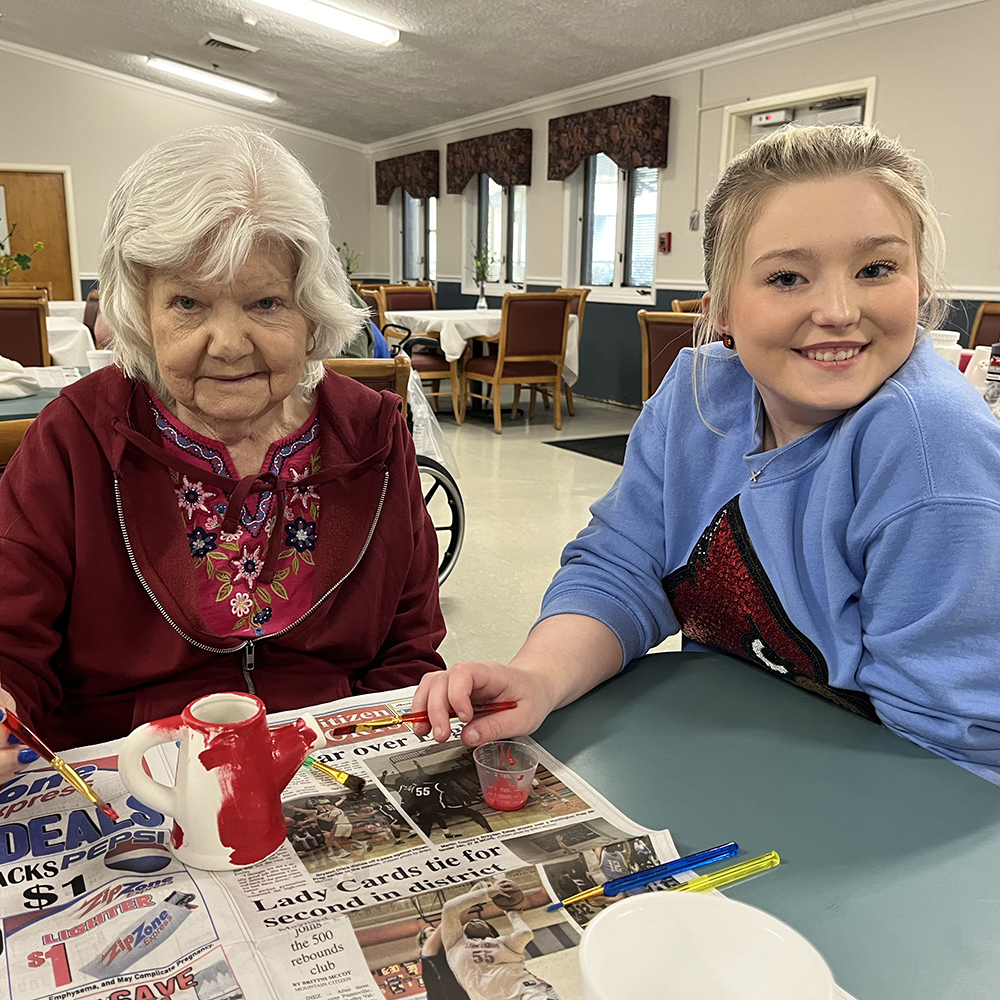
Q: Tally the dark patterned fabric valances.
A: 3